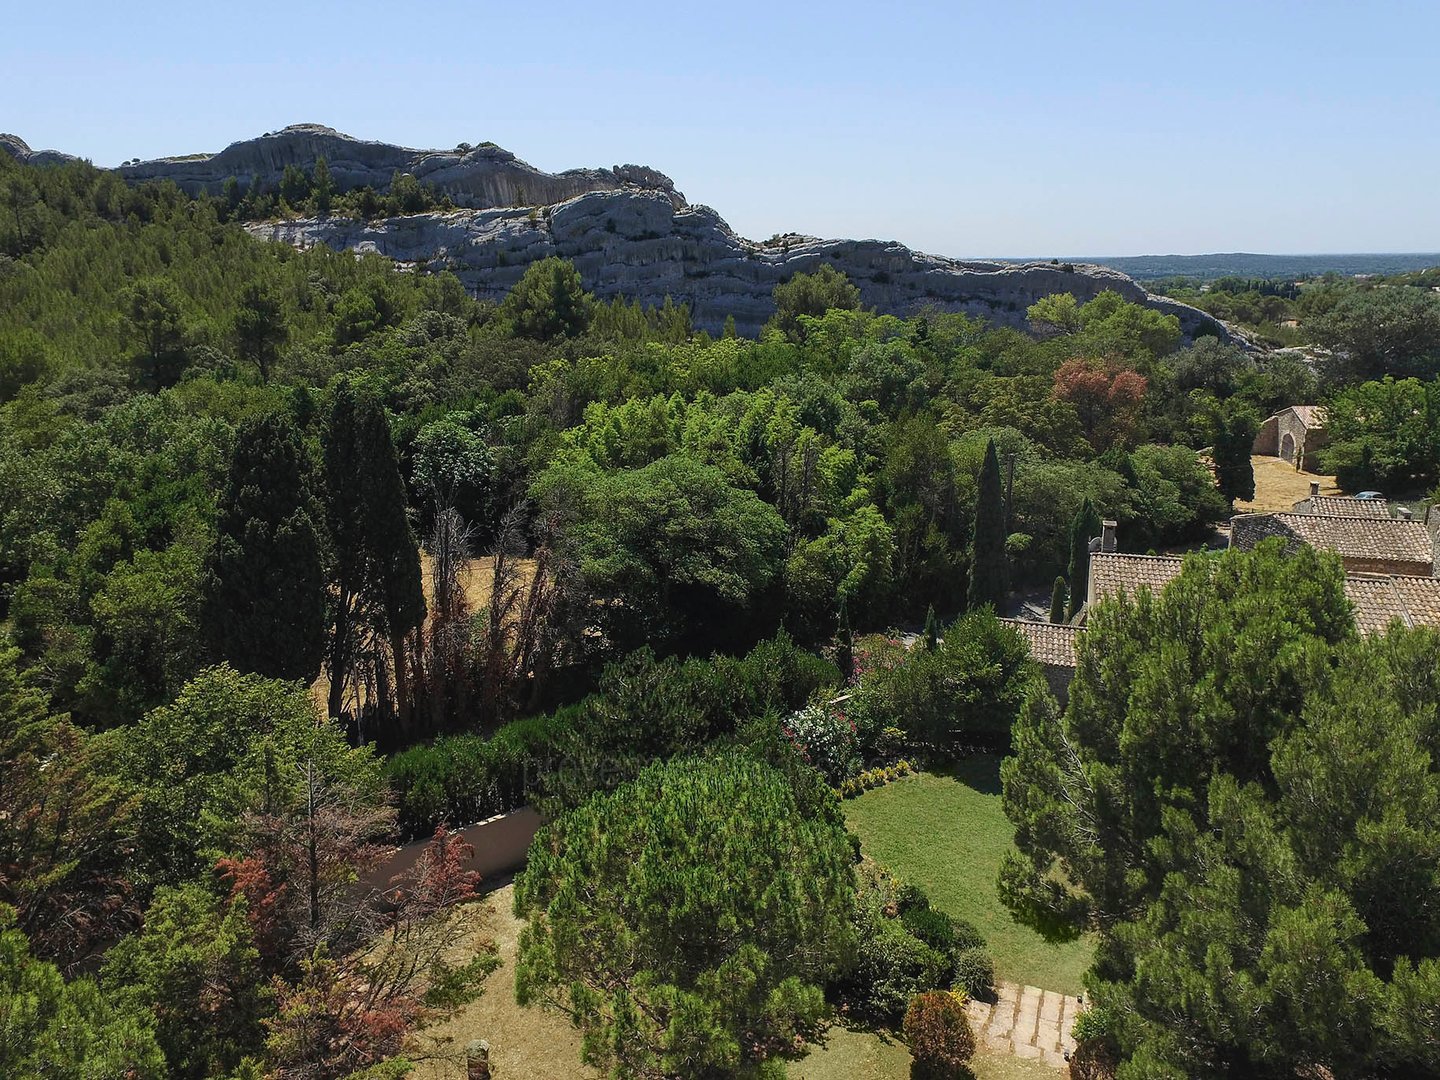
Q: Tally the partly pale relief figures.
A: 0